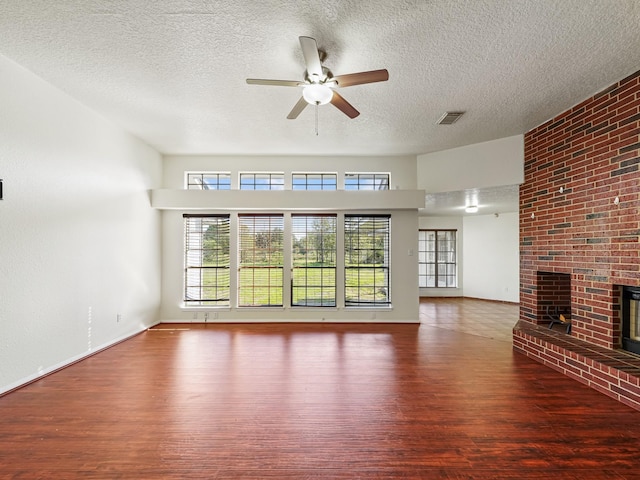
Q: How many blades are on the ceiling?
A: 5